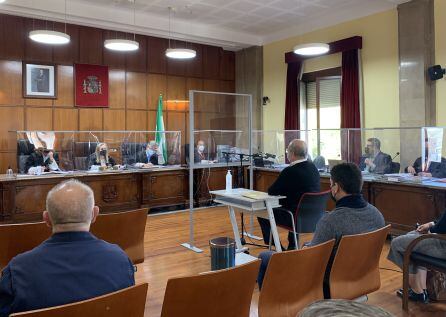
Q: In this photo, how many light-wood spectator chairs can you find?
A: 6